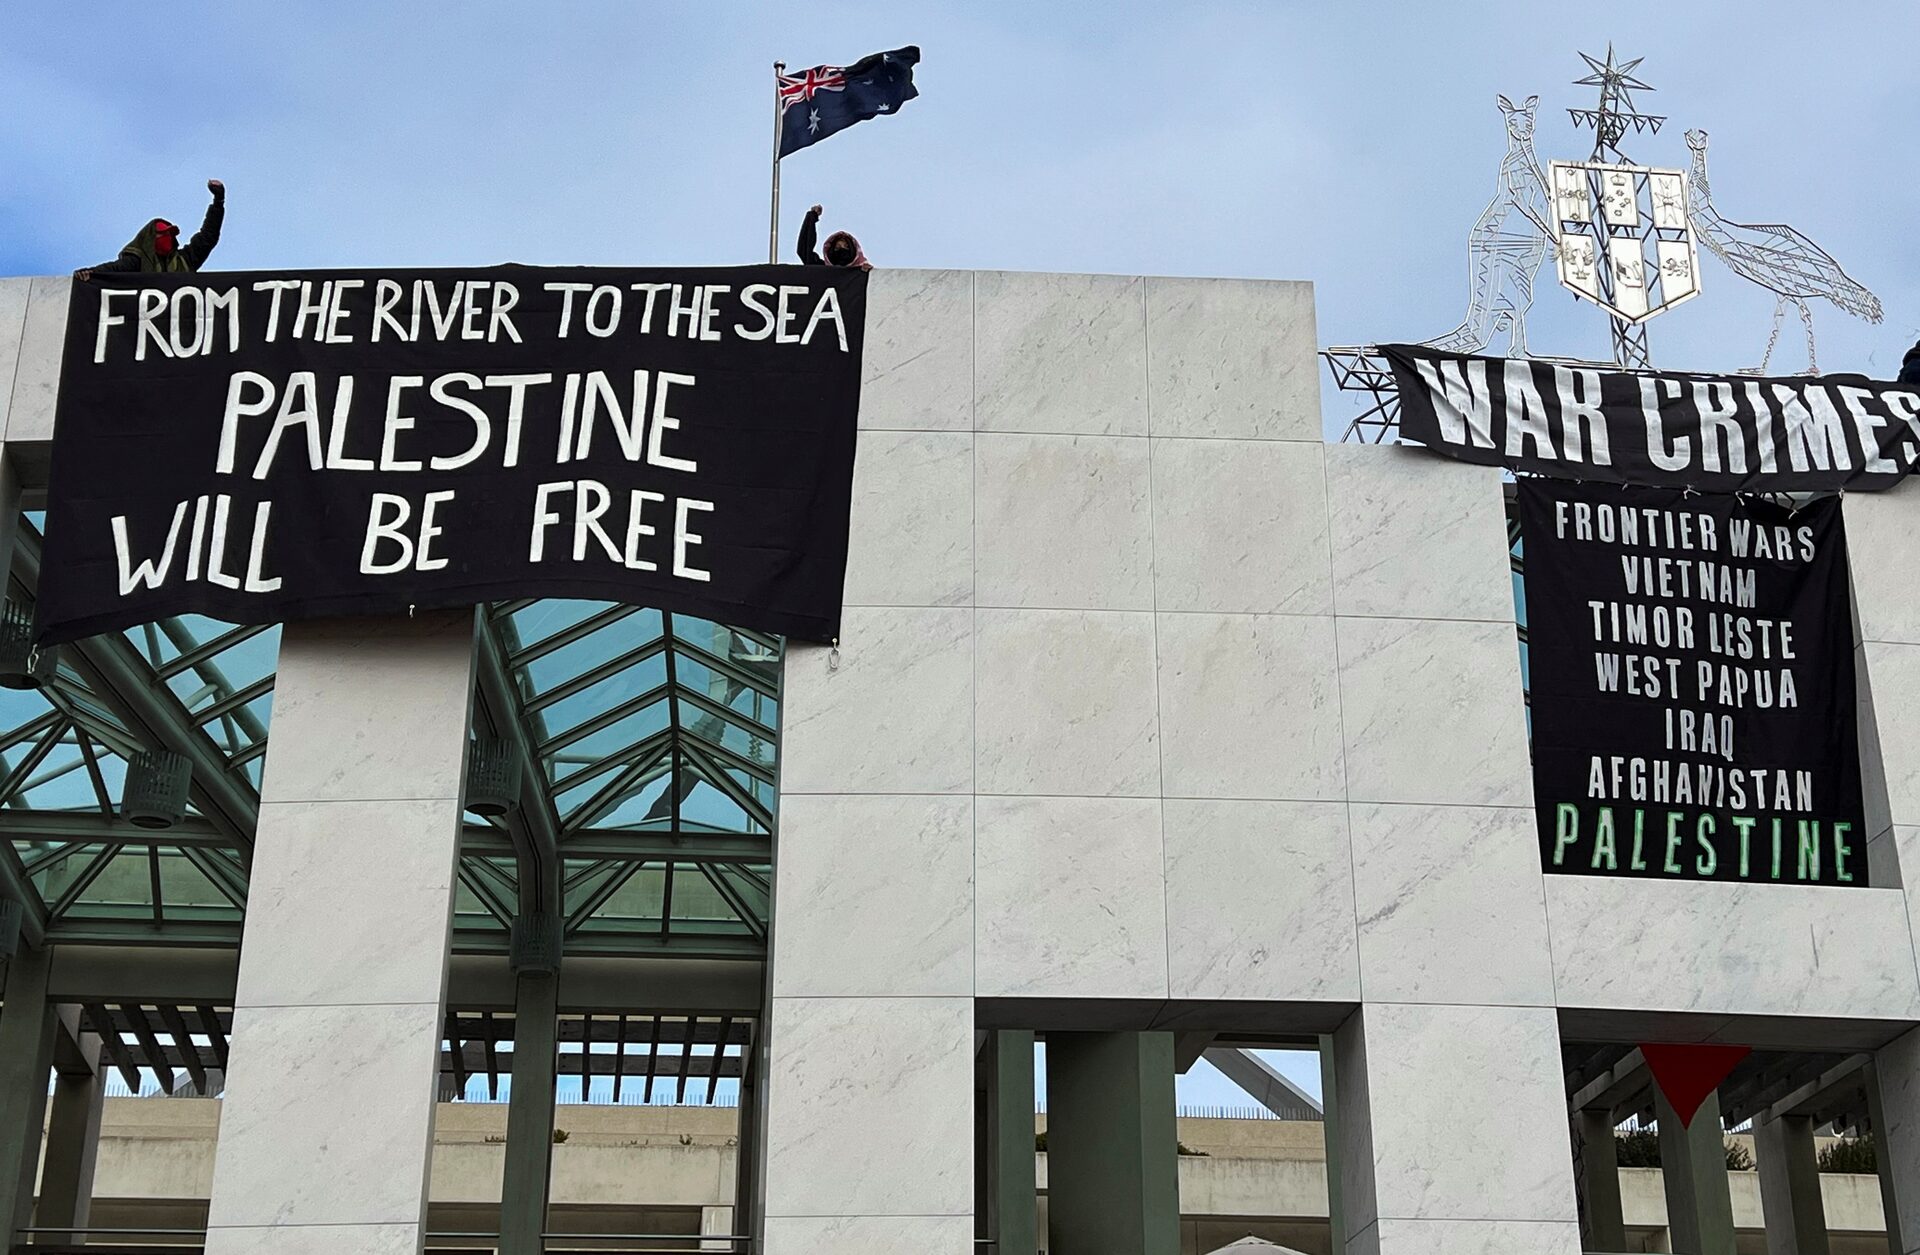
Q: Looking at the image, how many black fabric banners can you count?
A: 3